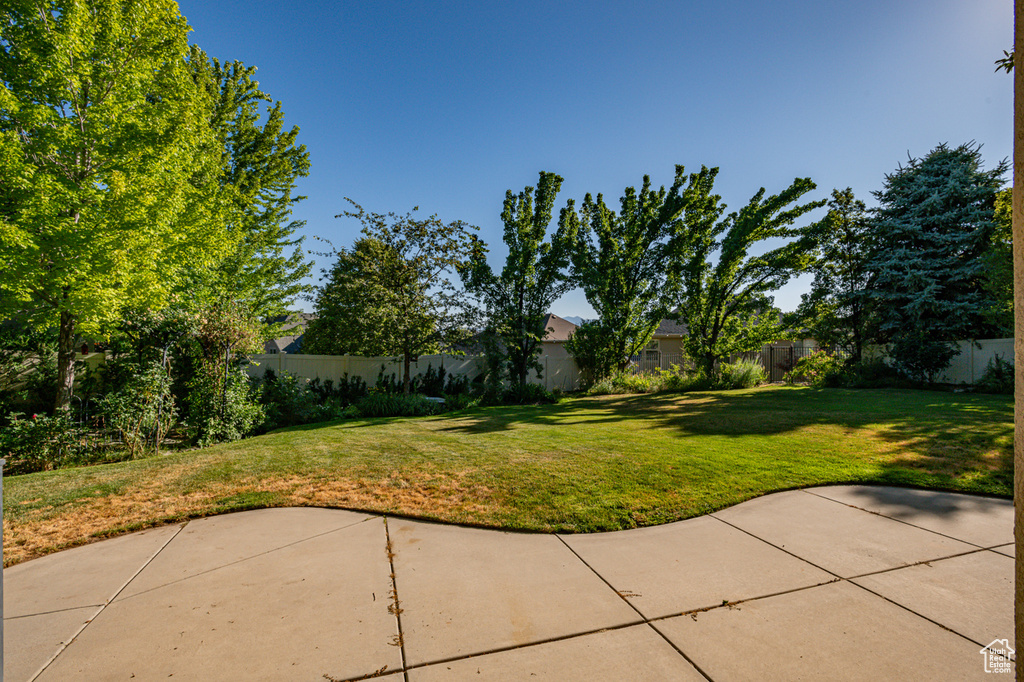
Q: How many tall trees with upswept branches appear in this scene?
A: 3